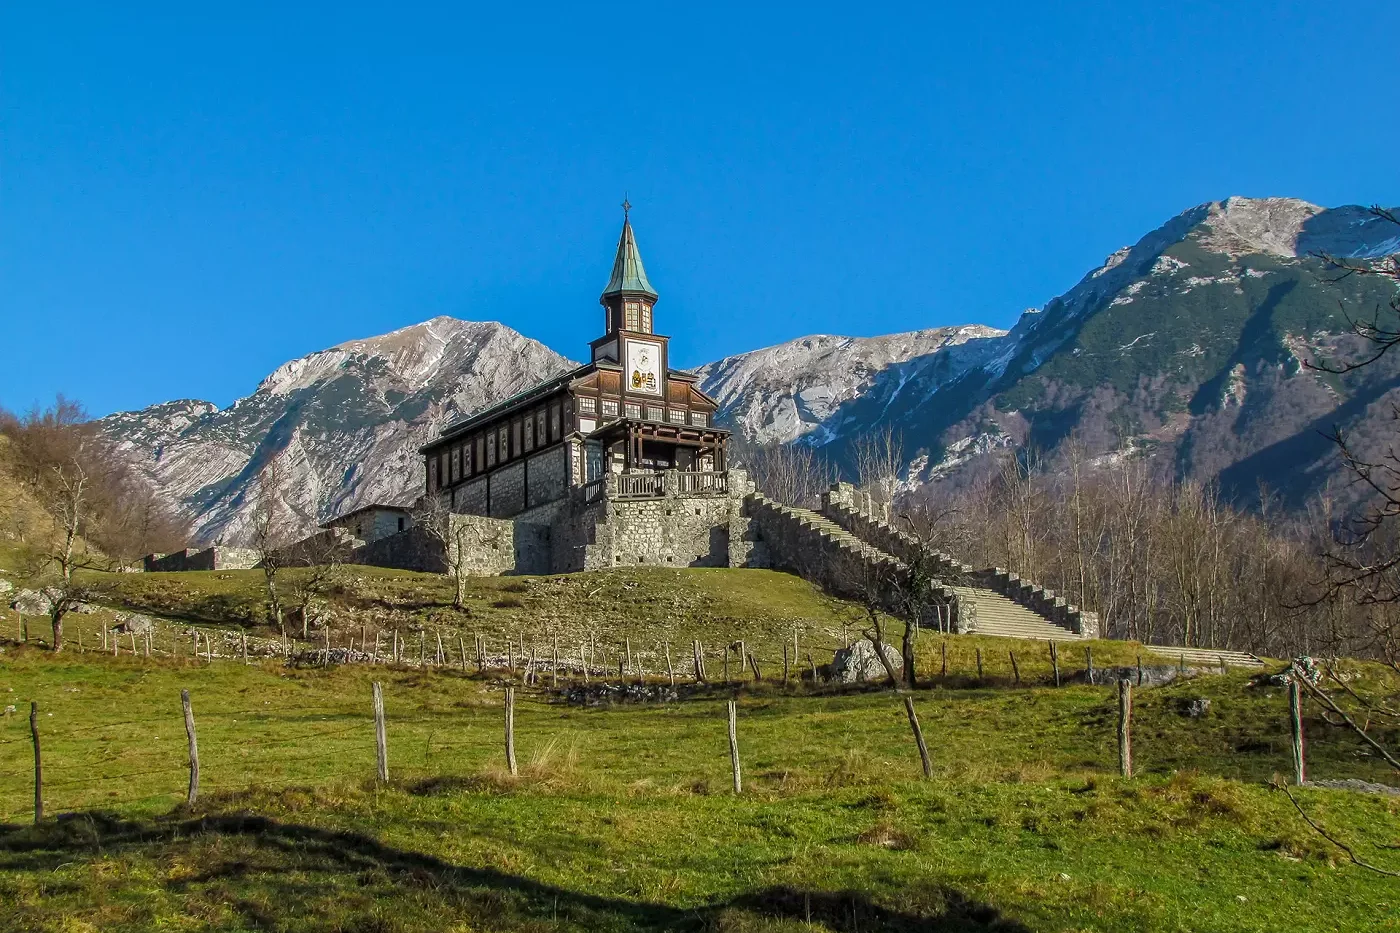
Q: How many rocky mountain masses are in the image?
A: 3